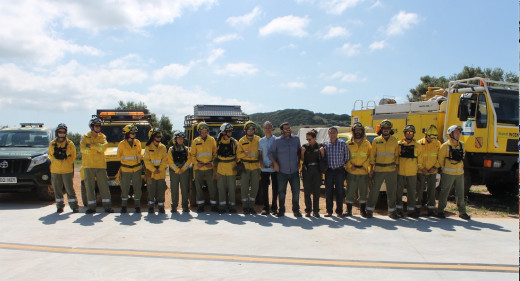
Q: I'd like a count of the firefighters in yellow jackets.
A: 13